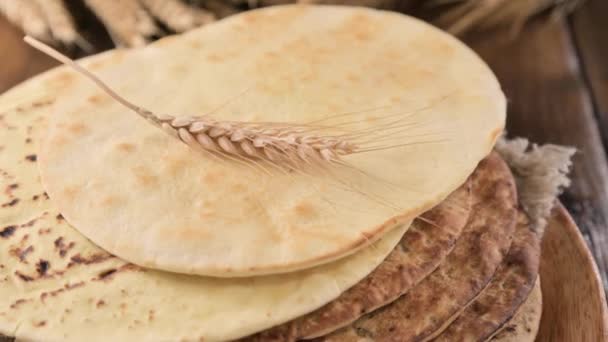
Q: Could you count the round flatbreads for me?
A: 6